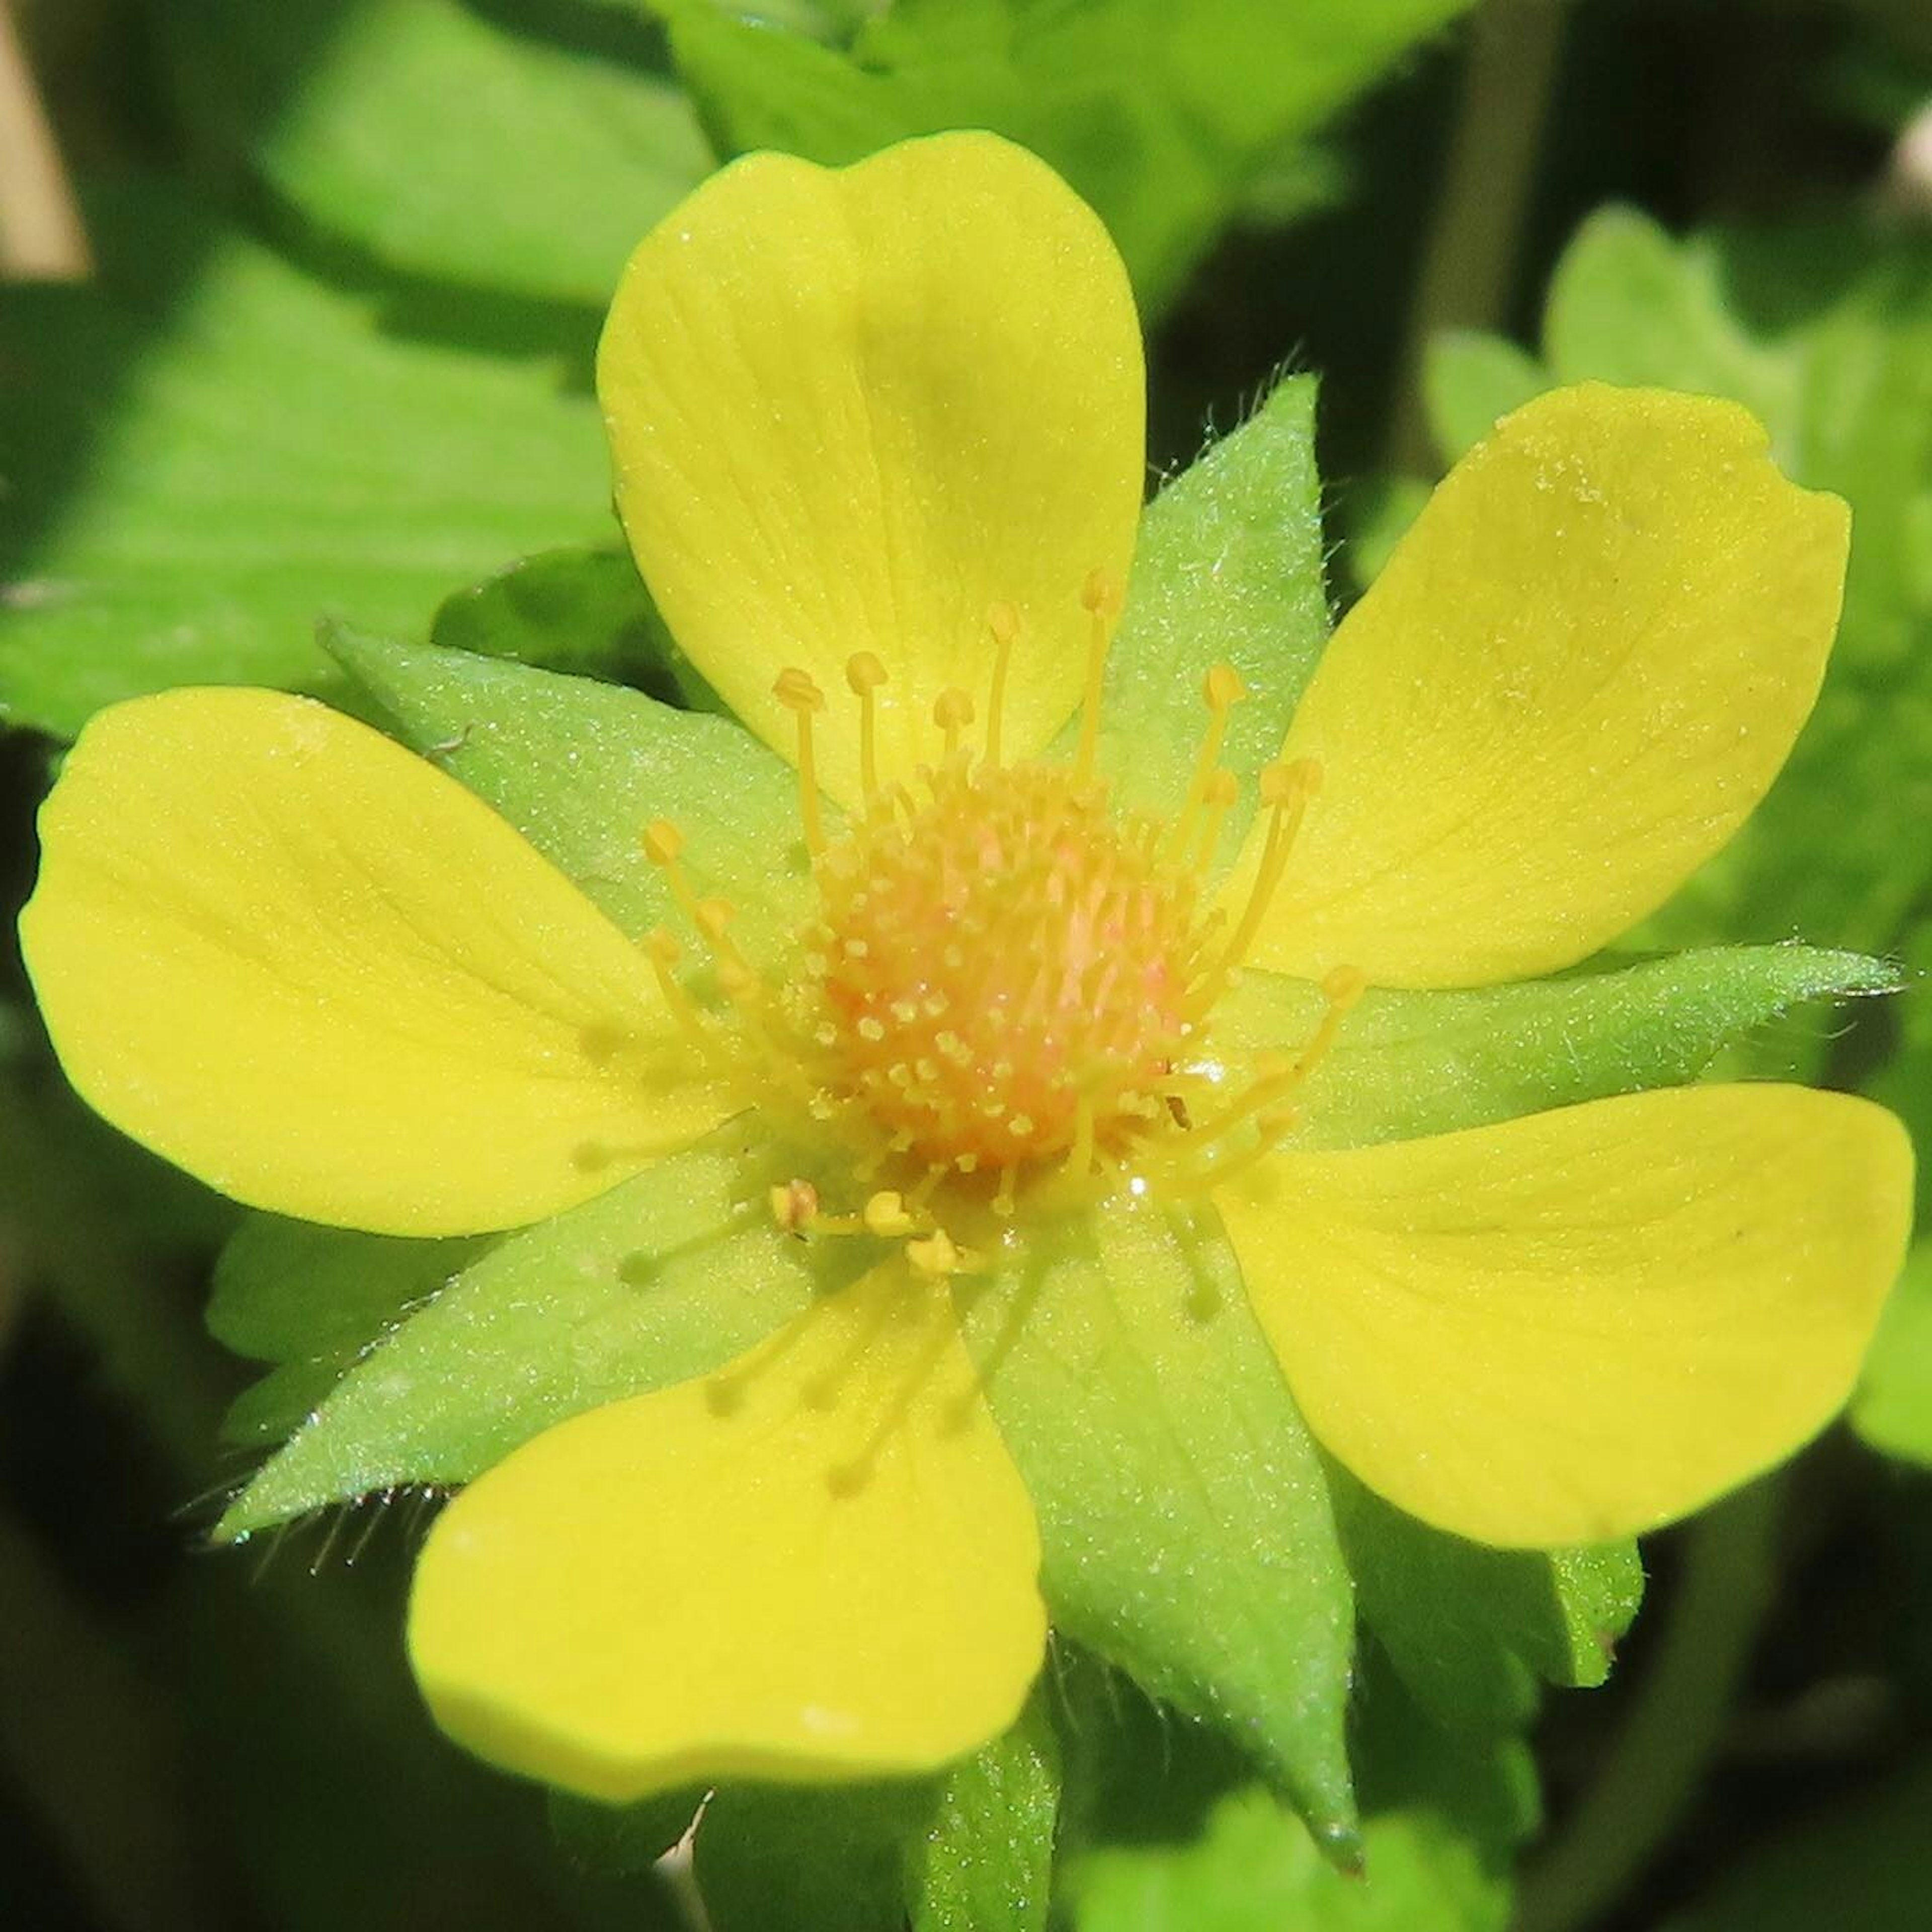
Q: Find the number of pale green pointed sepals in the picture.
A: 5